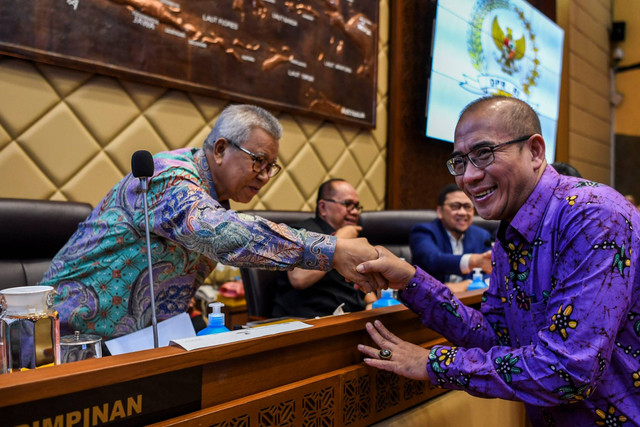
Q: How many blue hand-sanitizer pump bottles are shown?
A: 3